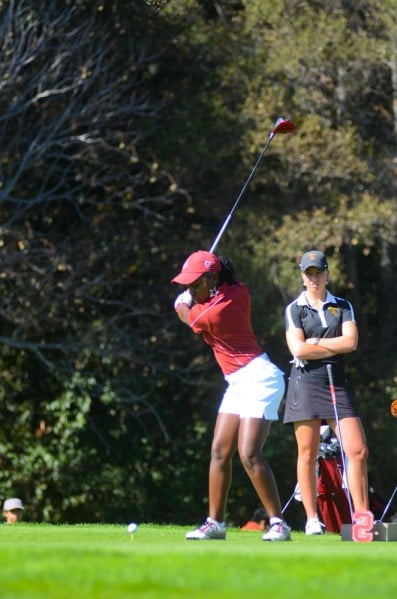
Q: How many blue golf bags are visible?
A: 0